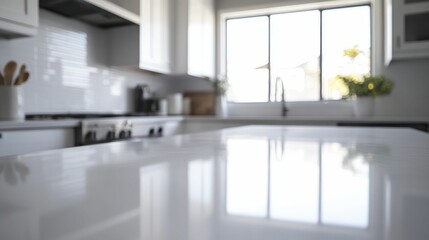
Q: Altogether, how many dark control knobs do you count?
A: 5